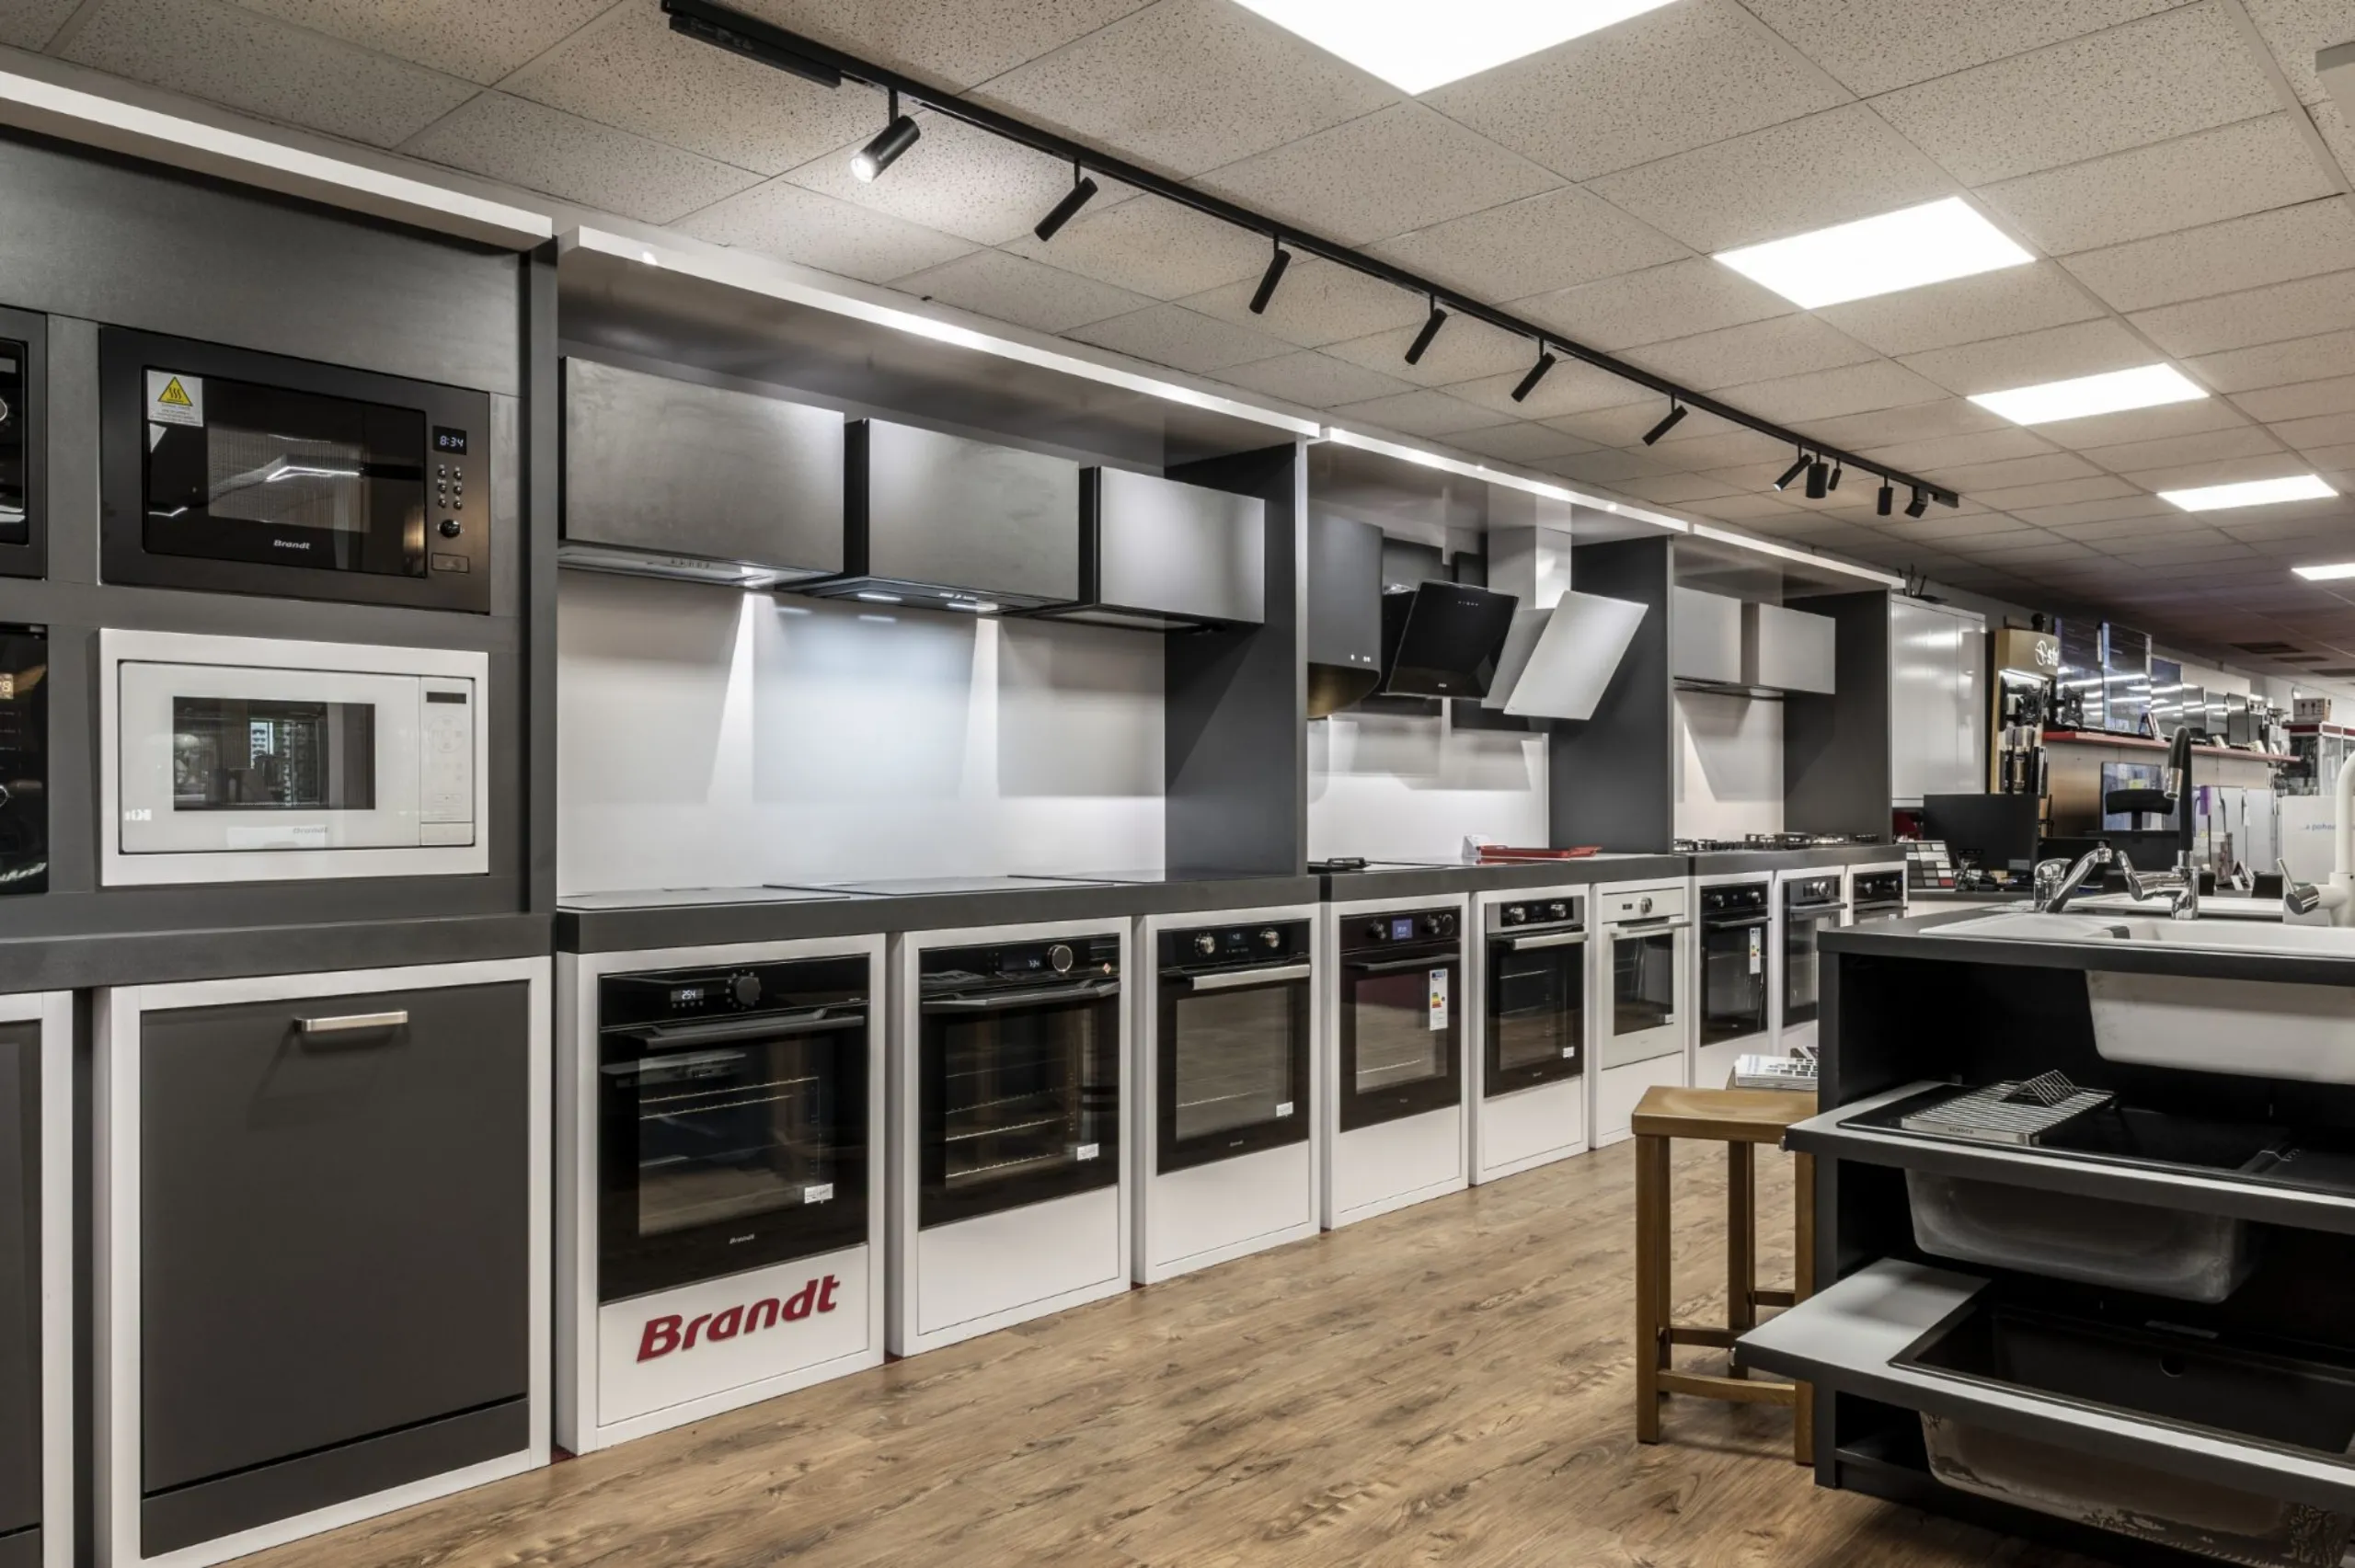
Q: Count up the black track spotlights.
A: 11